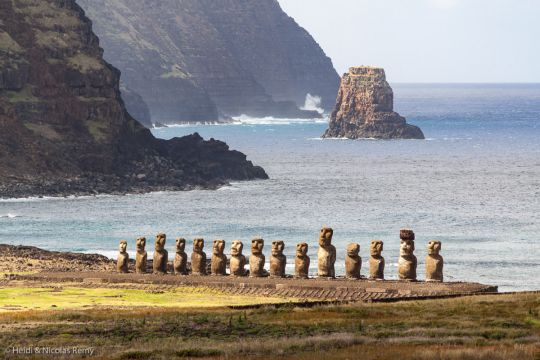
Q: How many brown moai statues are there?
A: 15